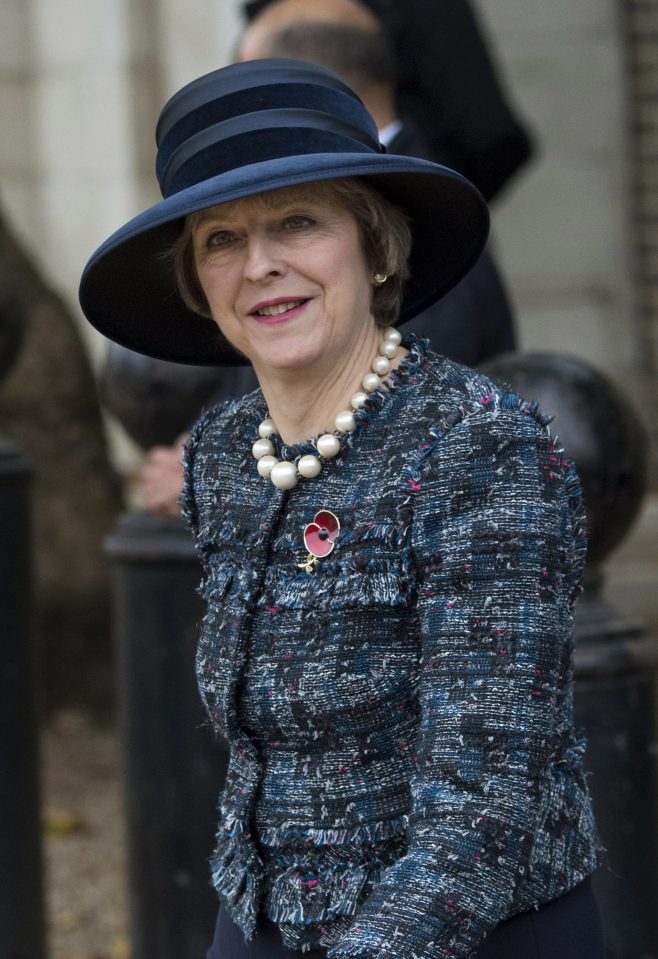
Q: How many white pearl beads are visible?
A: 12